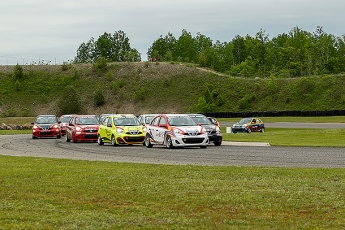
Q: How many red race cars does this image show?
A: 3